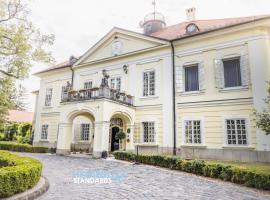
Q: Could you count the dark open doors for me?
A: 1